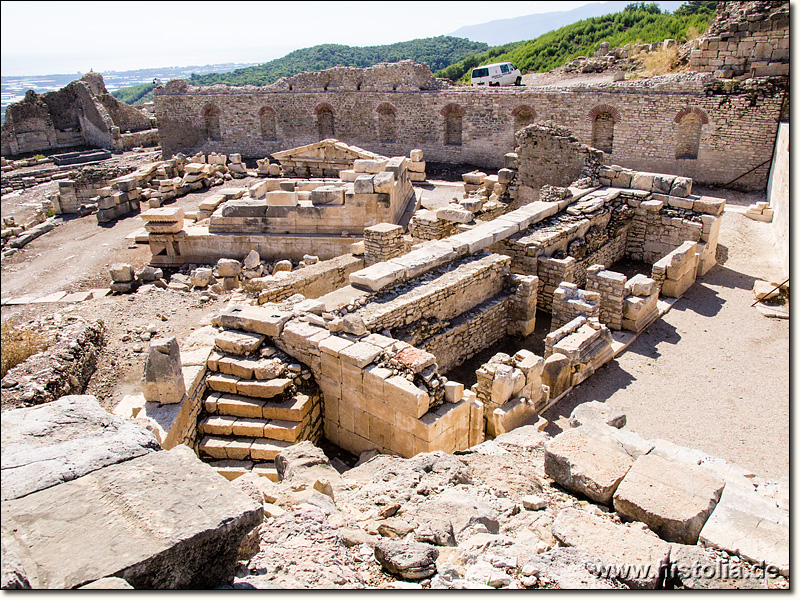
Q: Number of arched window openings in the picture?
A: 8